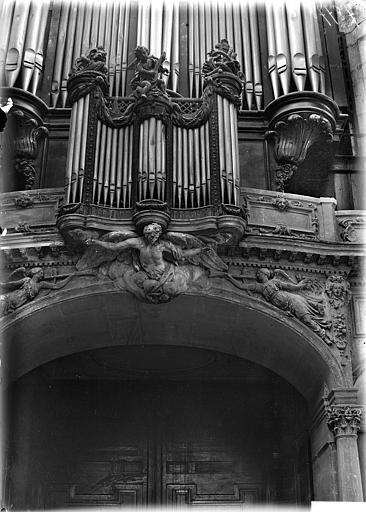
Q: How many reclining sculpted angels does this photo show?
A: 2